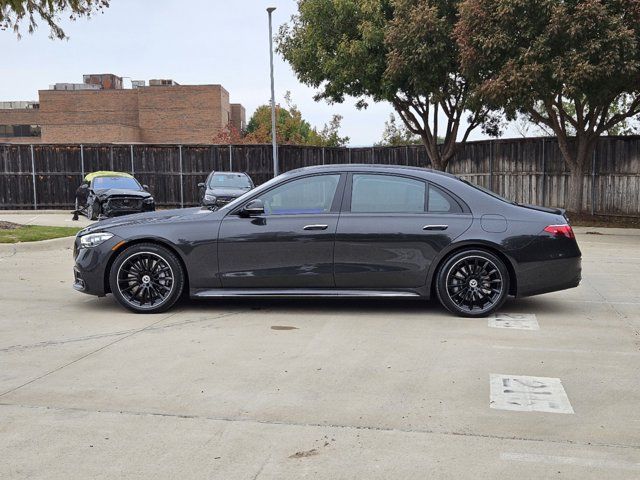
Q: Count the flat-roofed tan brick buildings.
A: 1